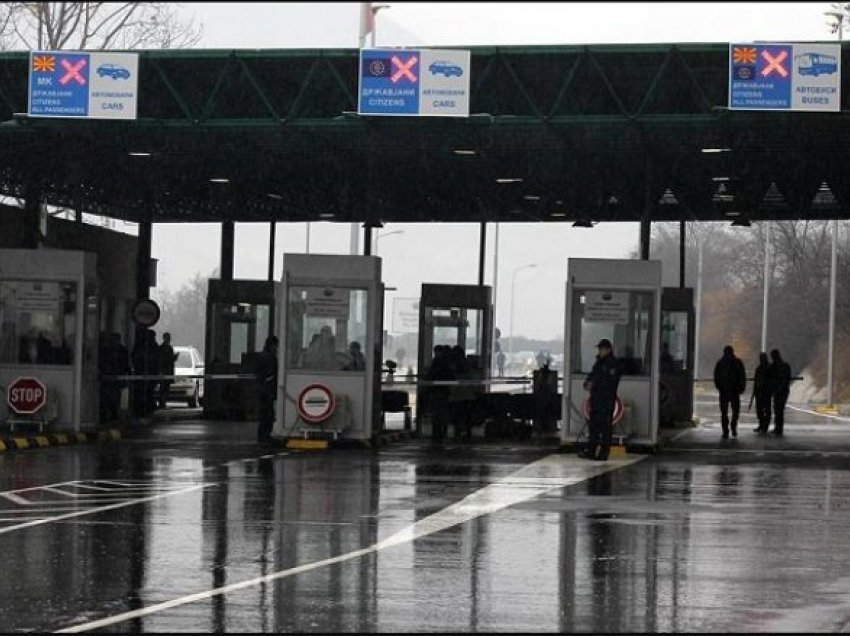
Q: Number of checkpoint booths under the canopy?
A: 6